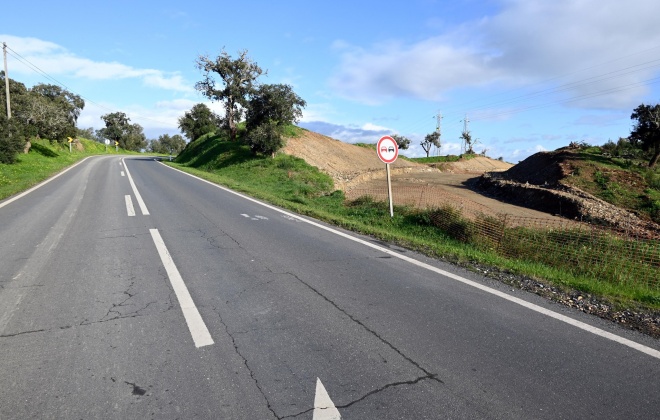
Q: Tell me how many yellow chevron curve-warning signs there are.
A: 2